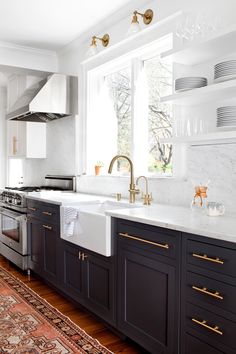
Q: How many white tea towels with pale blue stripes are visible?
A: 1